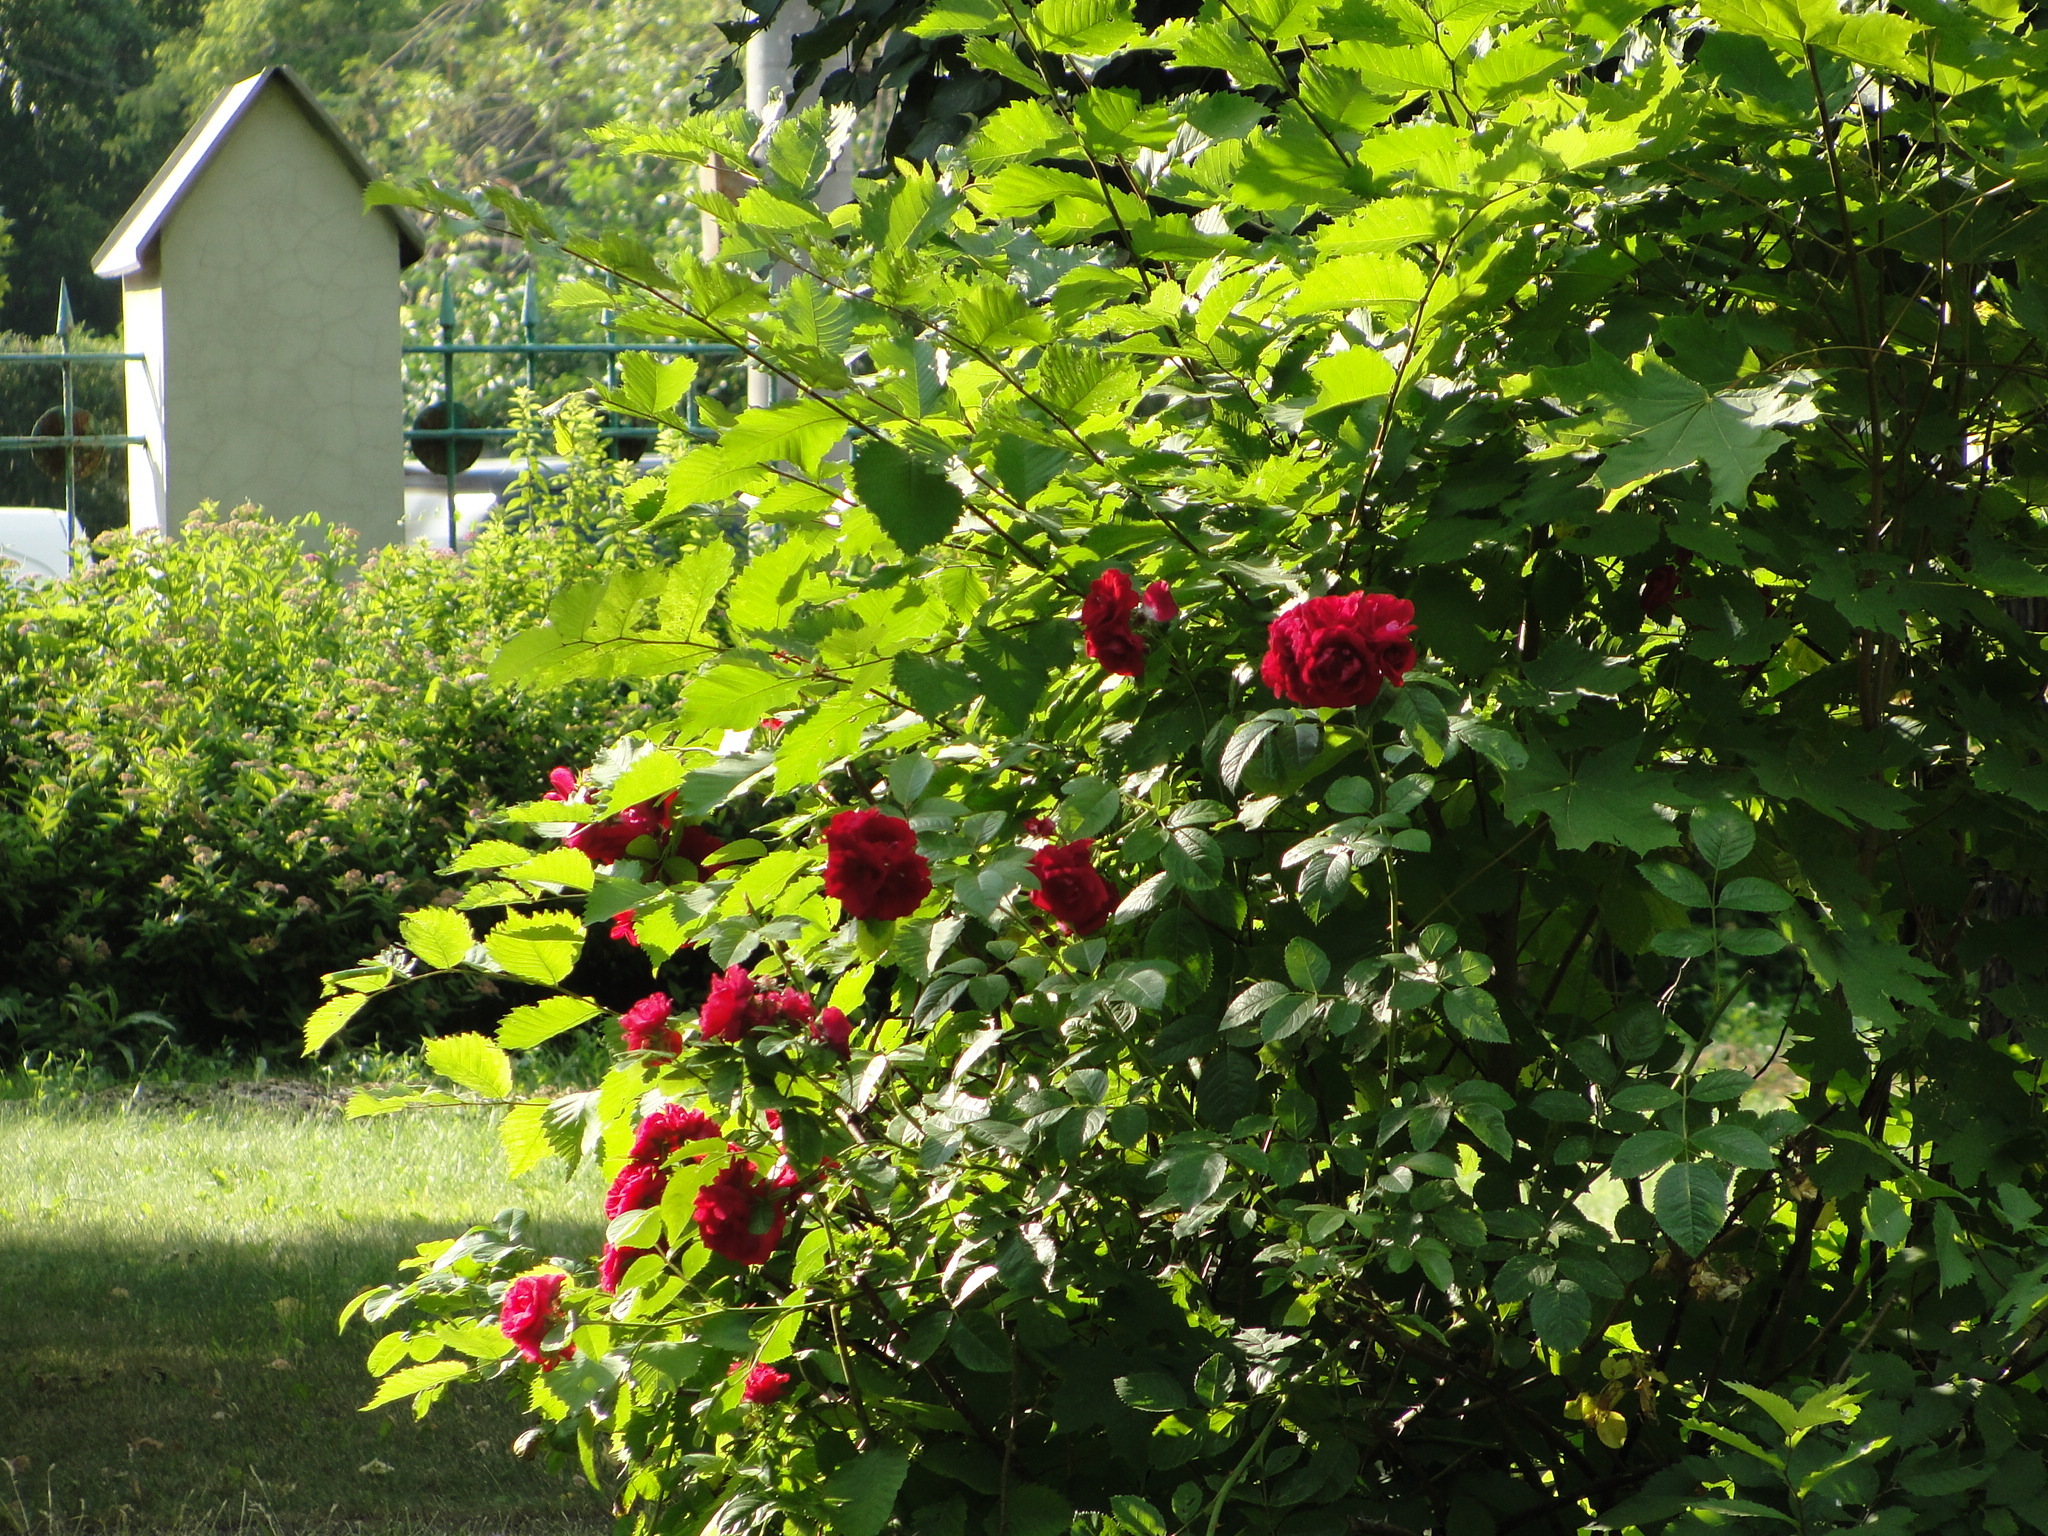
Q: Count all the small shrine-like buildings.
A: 1